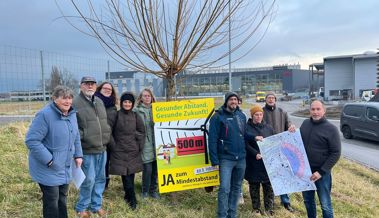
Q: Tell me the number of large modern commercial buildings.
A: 2